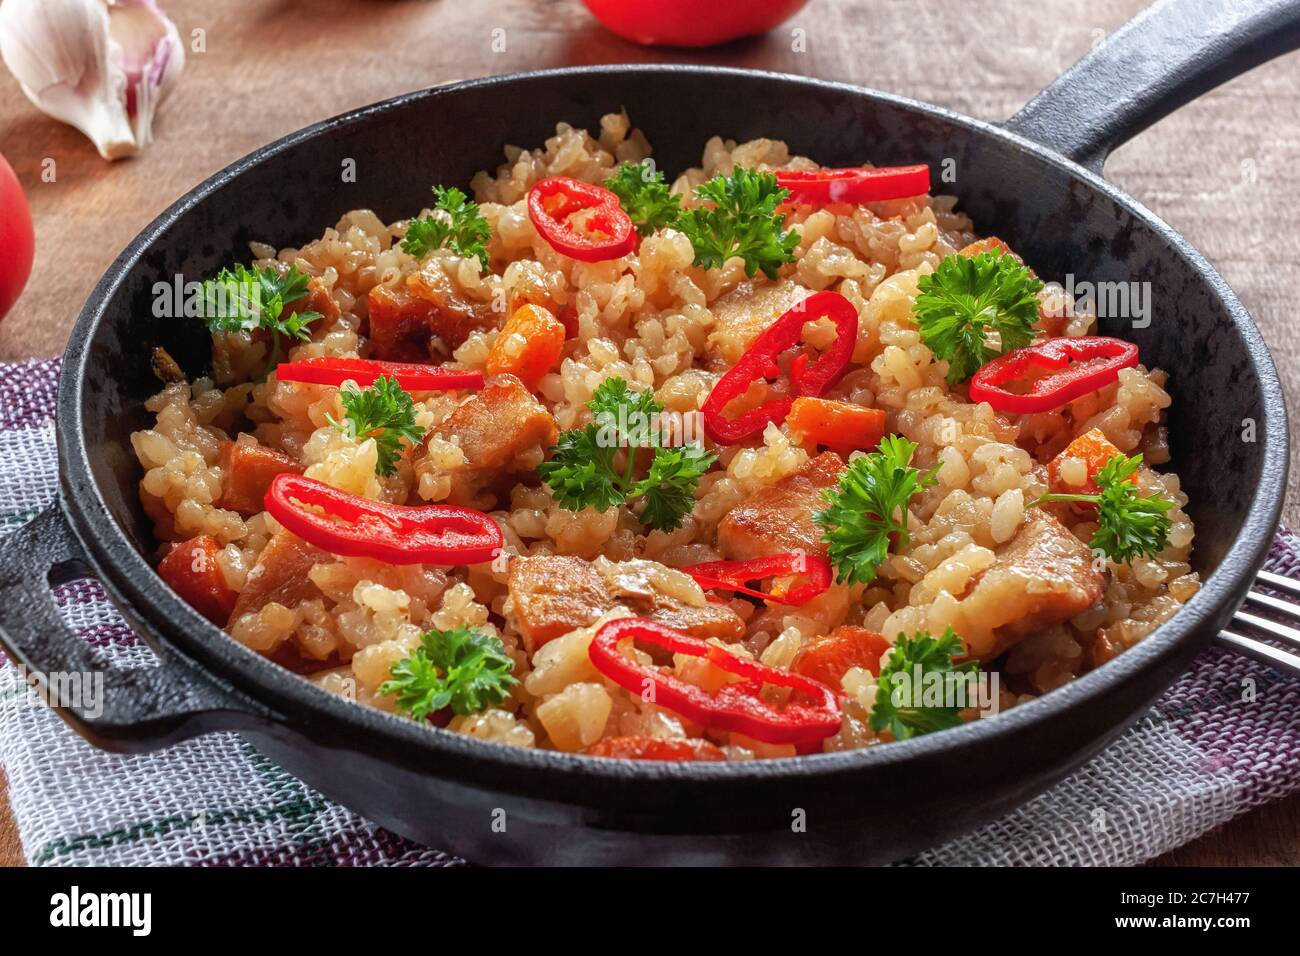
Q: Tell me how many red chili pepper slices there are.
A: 8